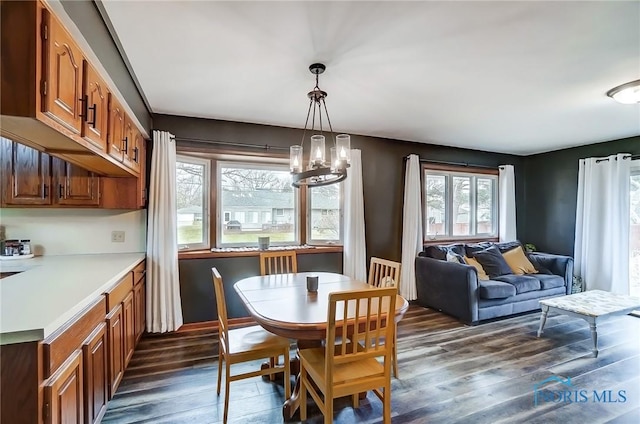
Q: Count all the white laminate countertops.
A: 1